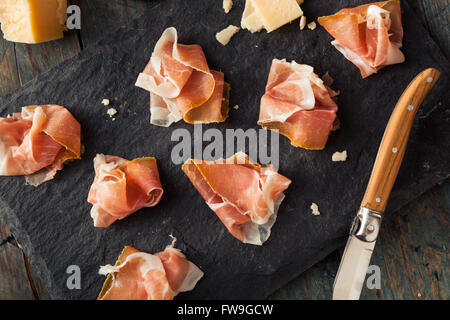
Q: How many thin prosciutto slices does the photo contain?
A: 7